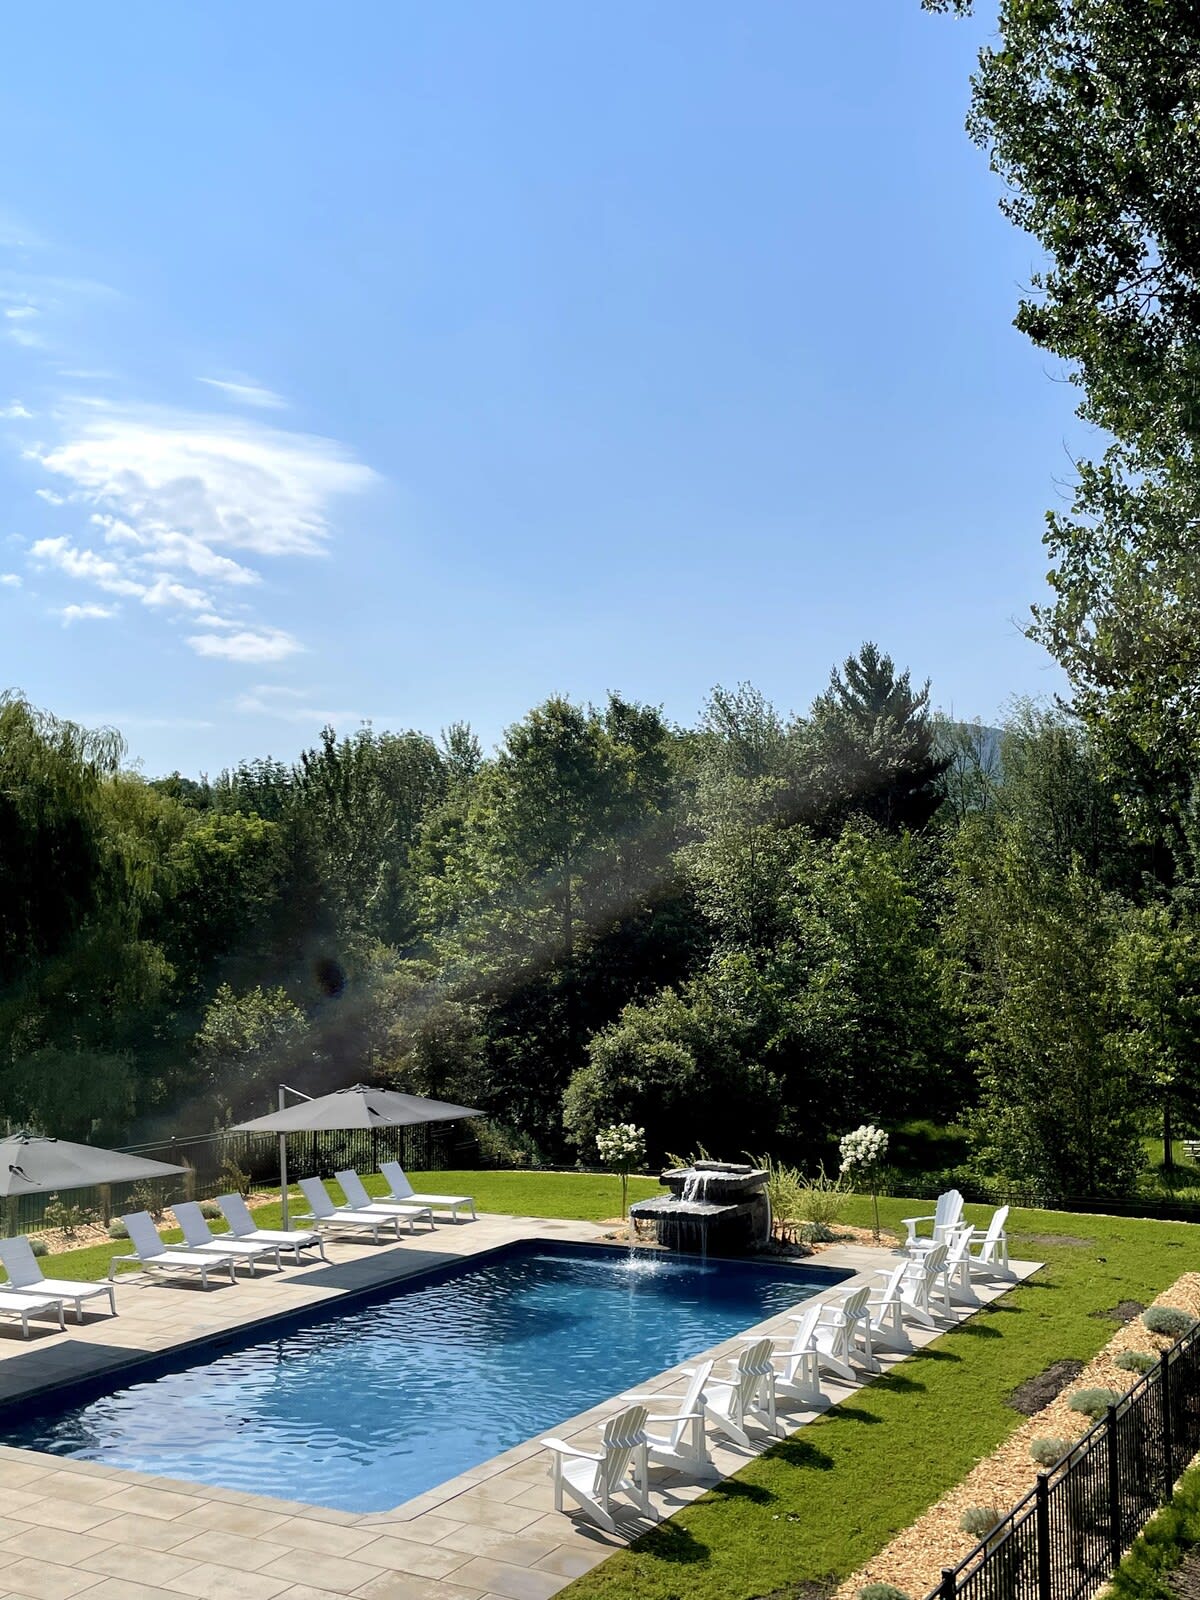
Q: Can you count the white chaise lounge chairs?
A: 8